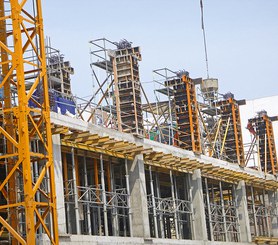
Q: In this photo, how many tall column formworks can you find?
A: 5